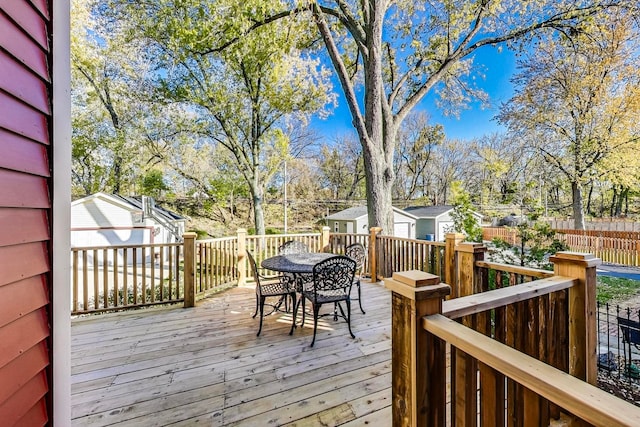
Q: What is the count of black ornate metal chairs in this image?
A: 4